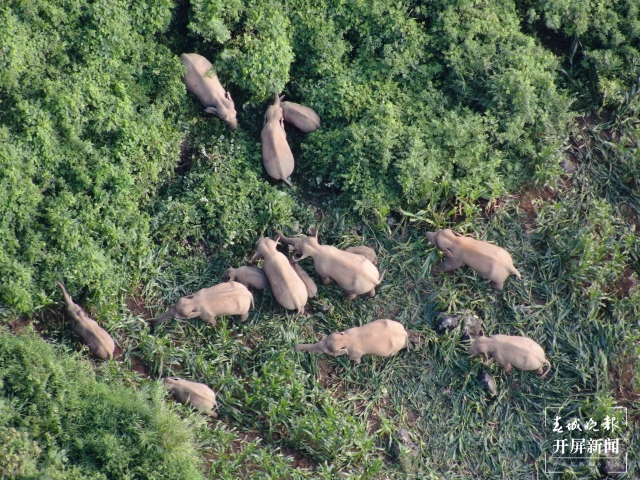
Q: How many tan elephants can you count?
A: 14